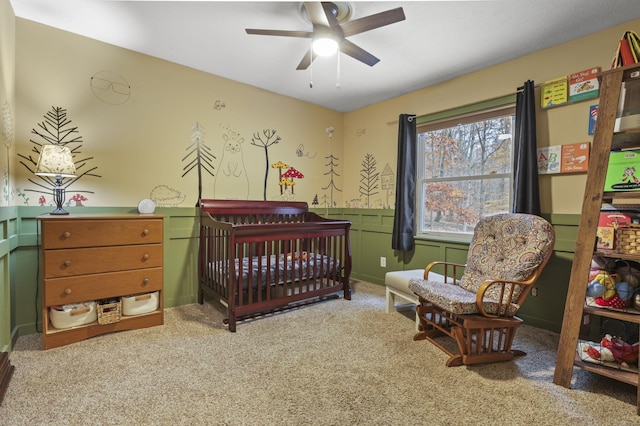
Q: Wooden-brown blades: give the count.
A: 5